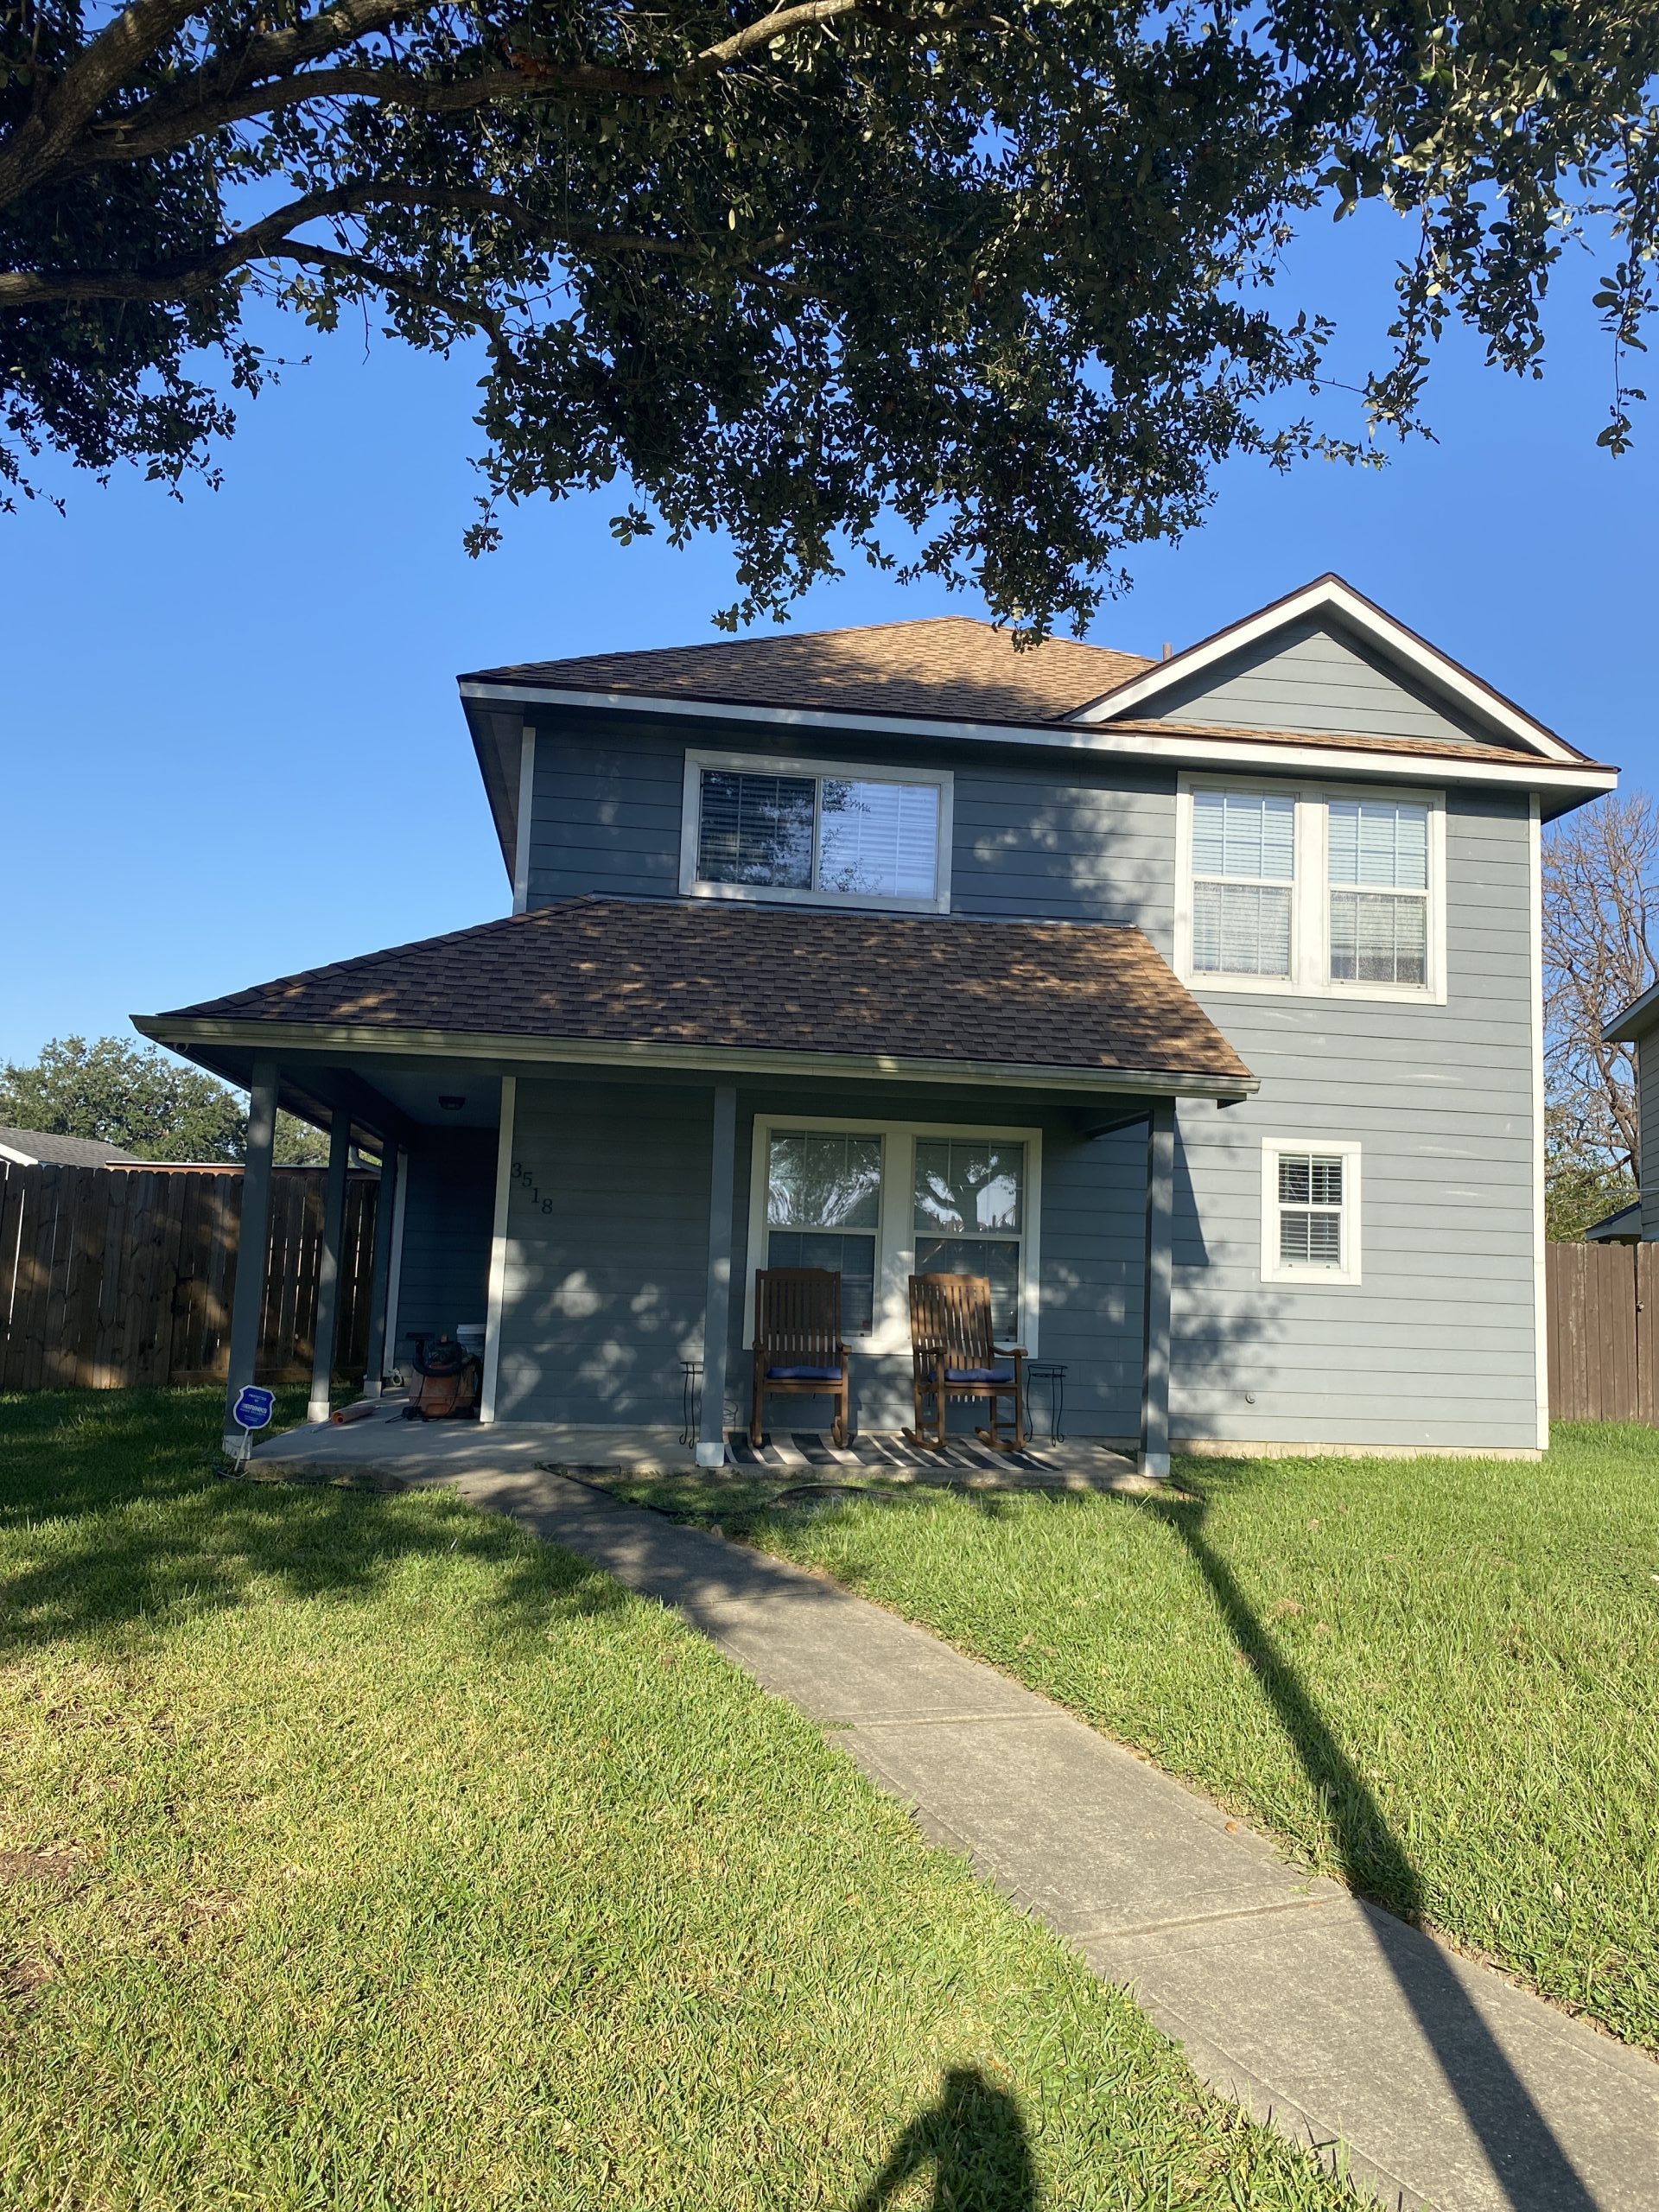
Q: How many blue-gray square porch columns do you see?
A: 5